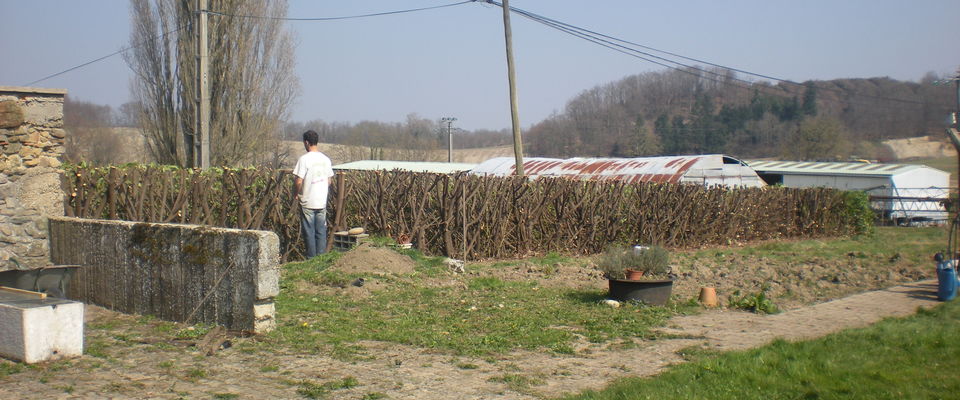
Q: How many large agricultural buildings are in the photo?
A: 3